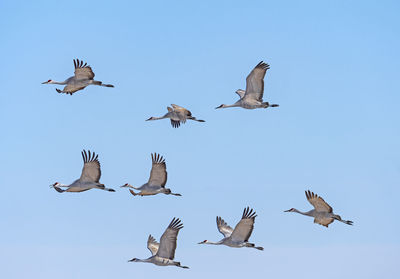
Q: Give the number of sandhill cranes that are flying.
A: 8